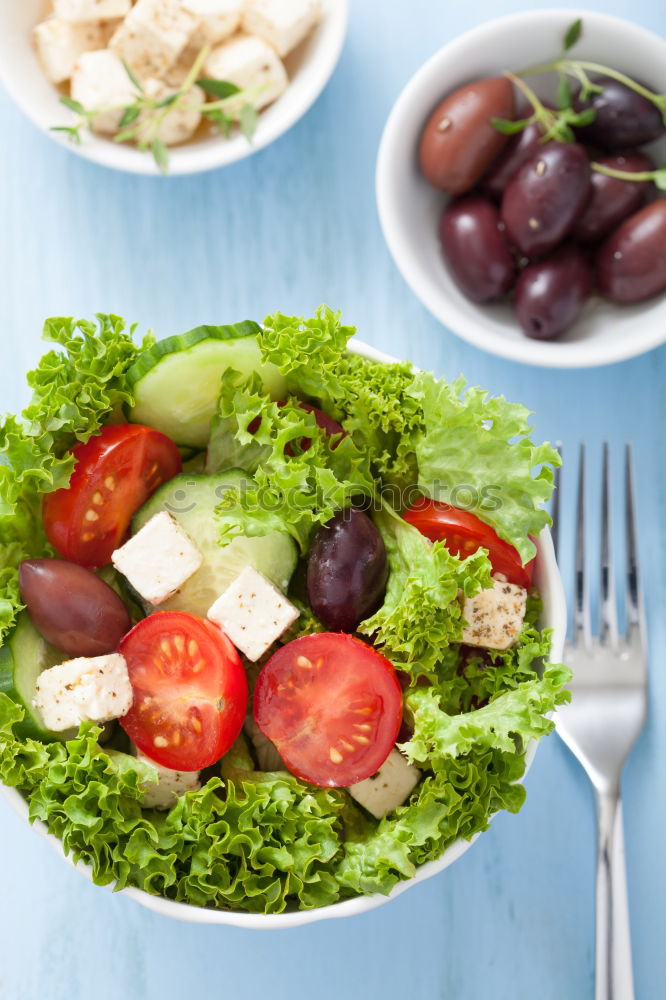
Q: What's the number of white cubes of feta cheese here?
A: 14